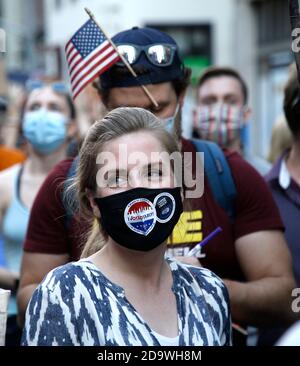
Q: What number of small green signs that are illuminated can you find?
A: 1